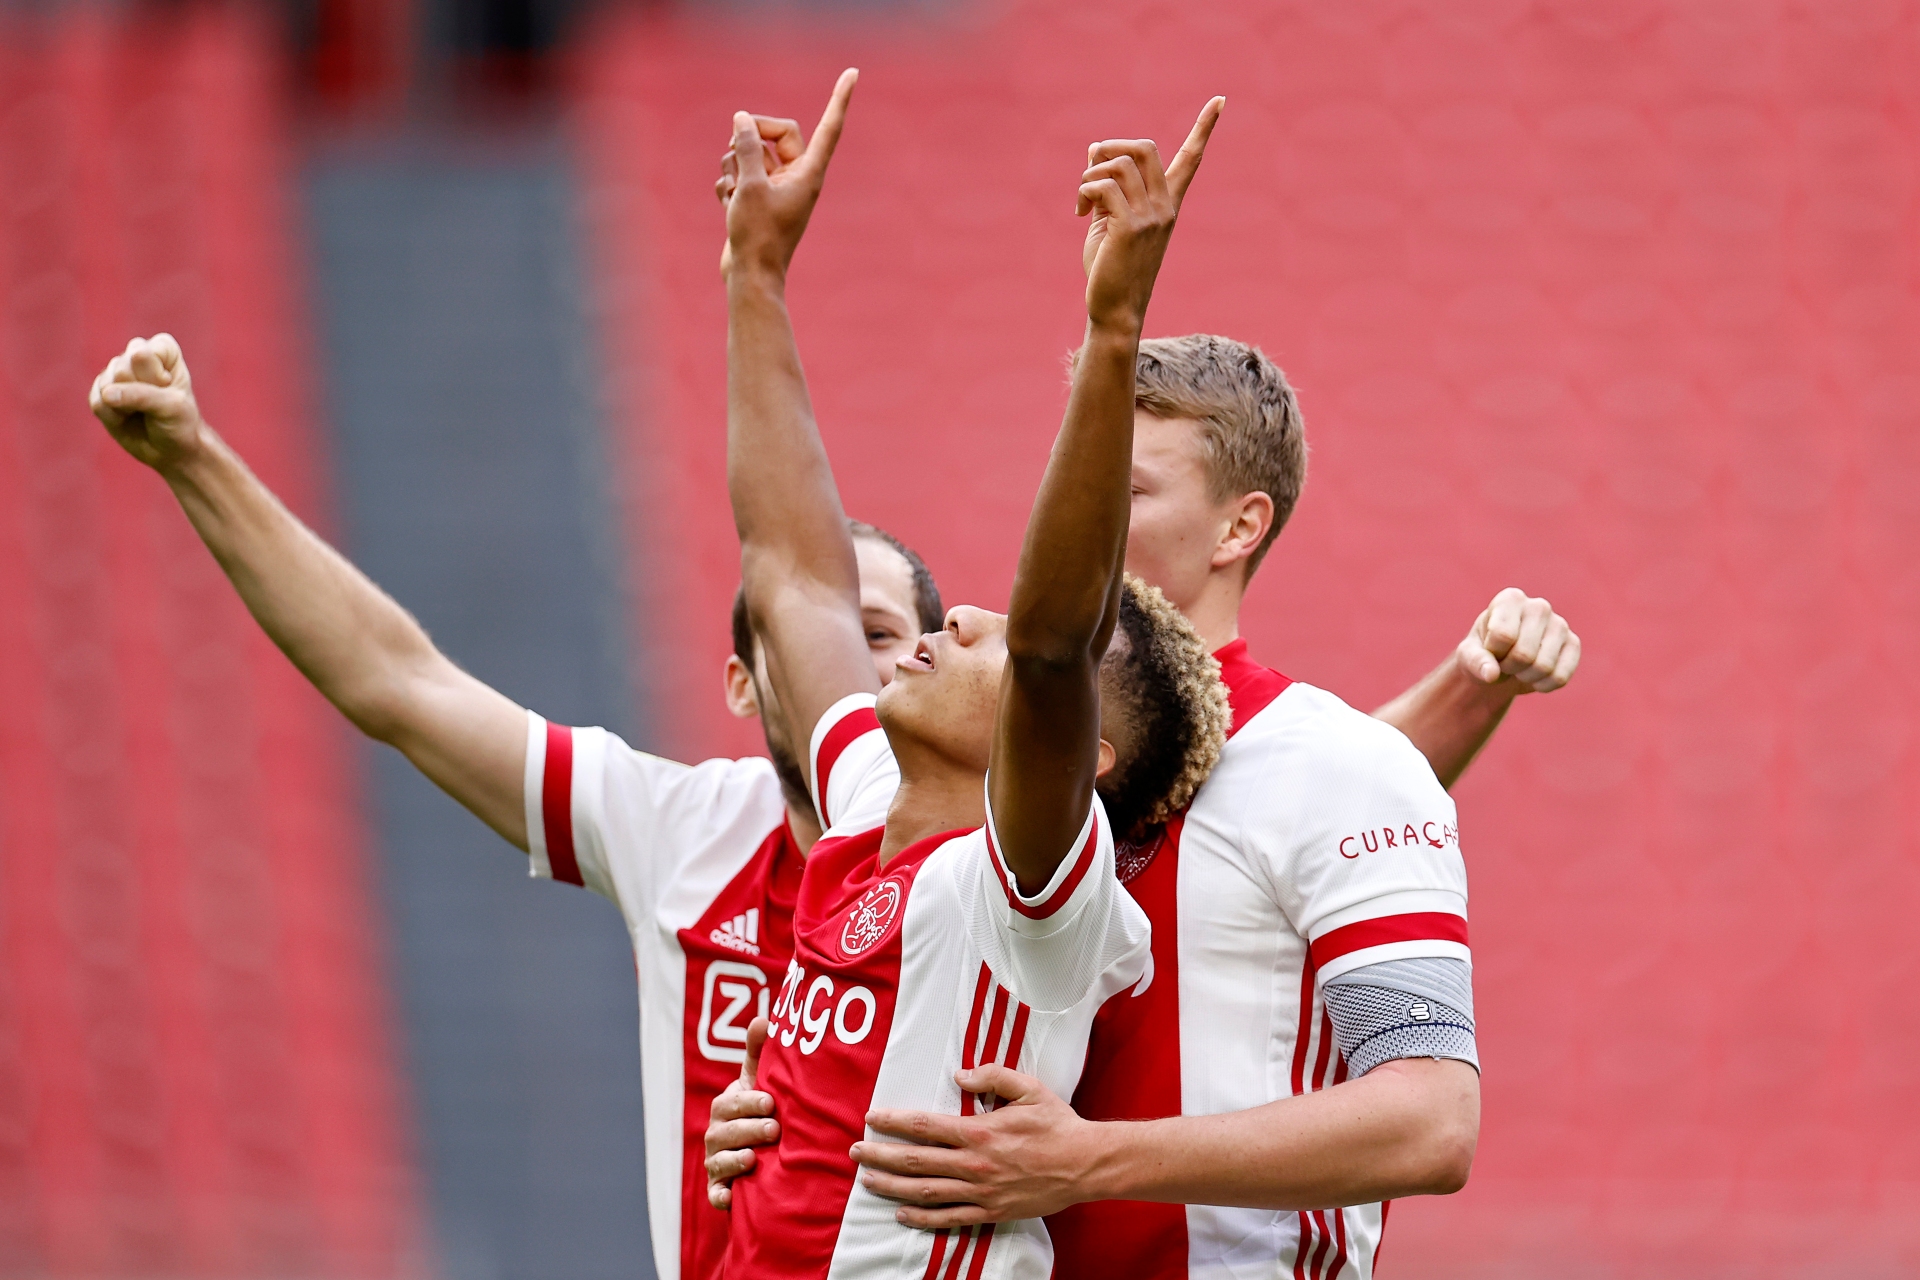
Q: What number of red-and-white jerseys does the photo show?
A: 3